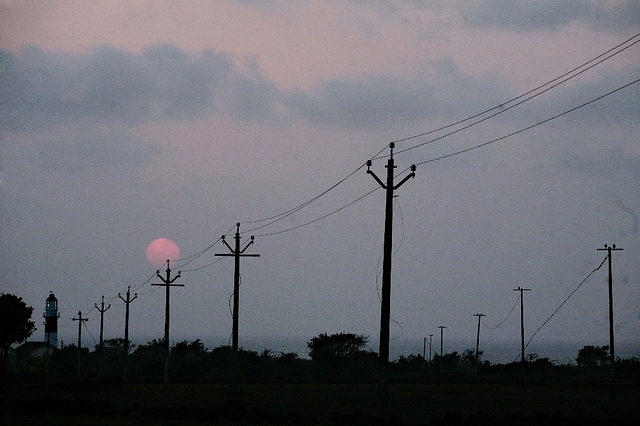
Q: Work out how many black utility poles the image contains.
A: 12